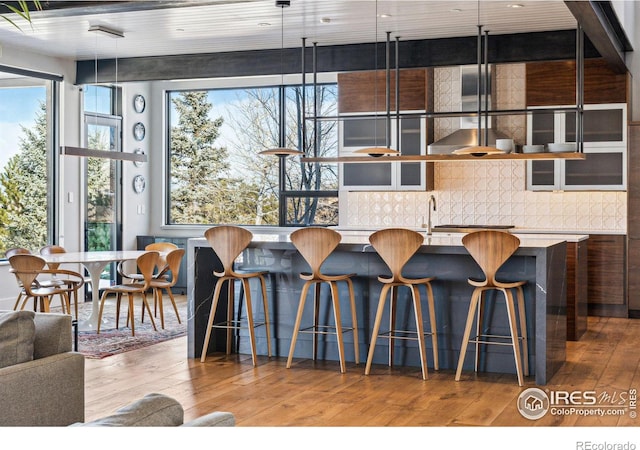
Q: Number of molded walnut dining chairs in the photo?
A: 6